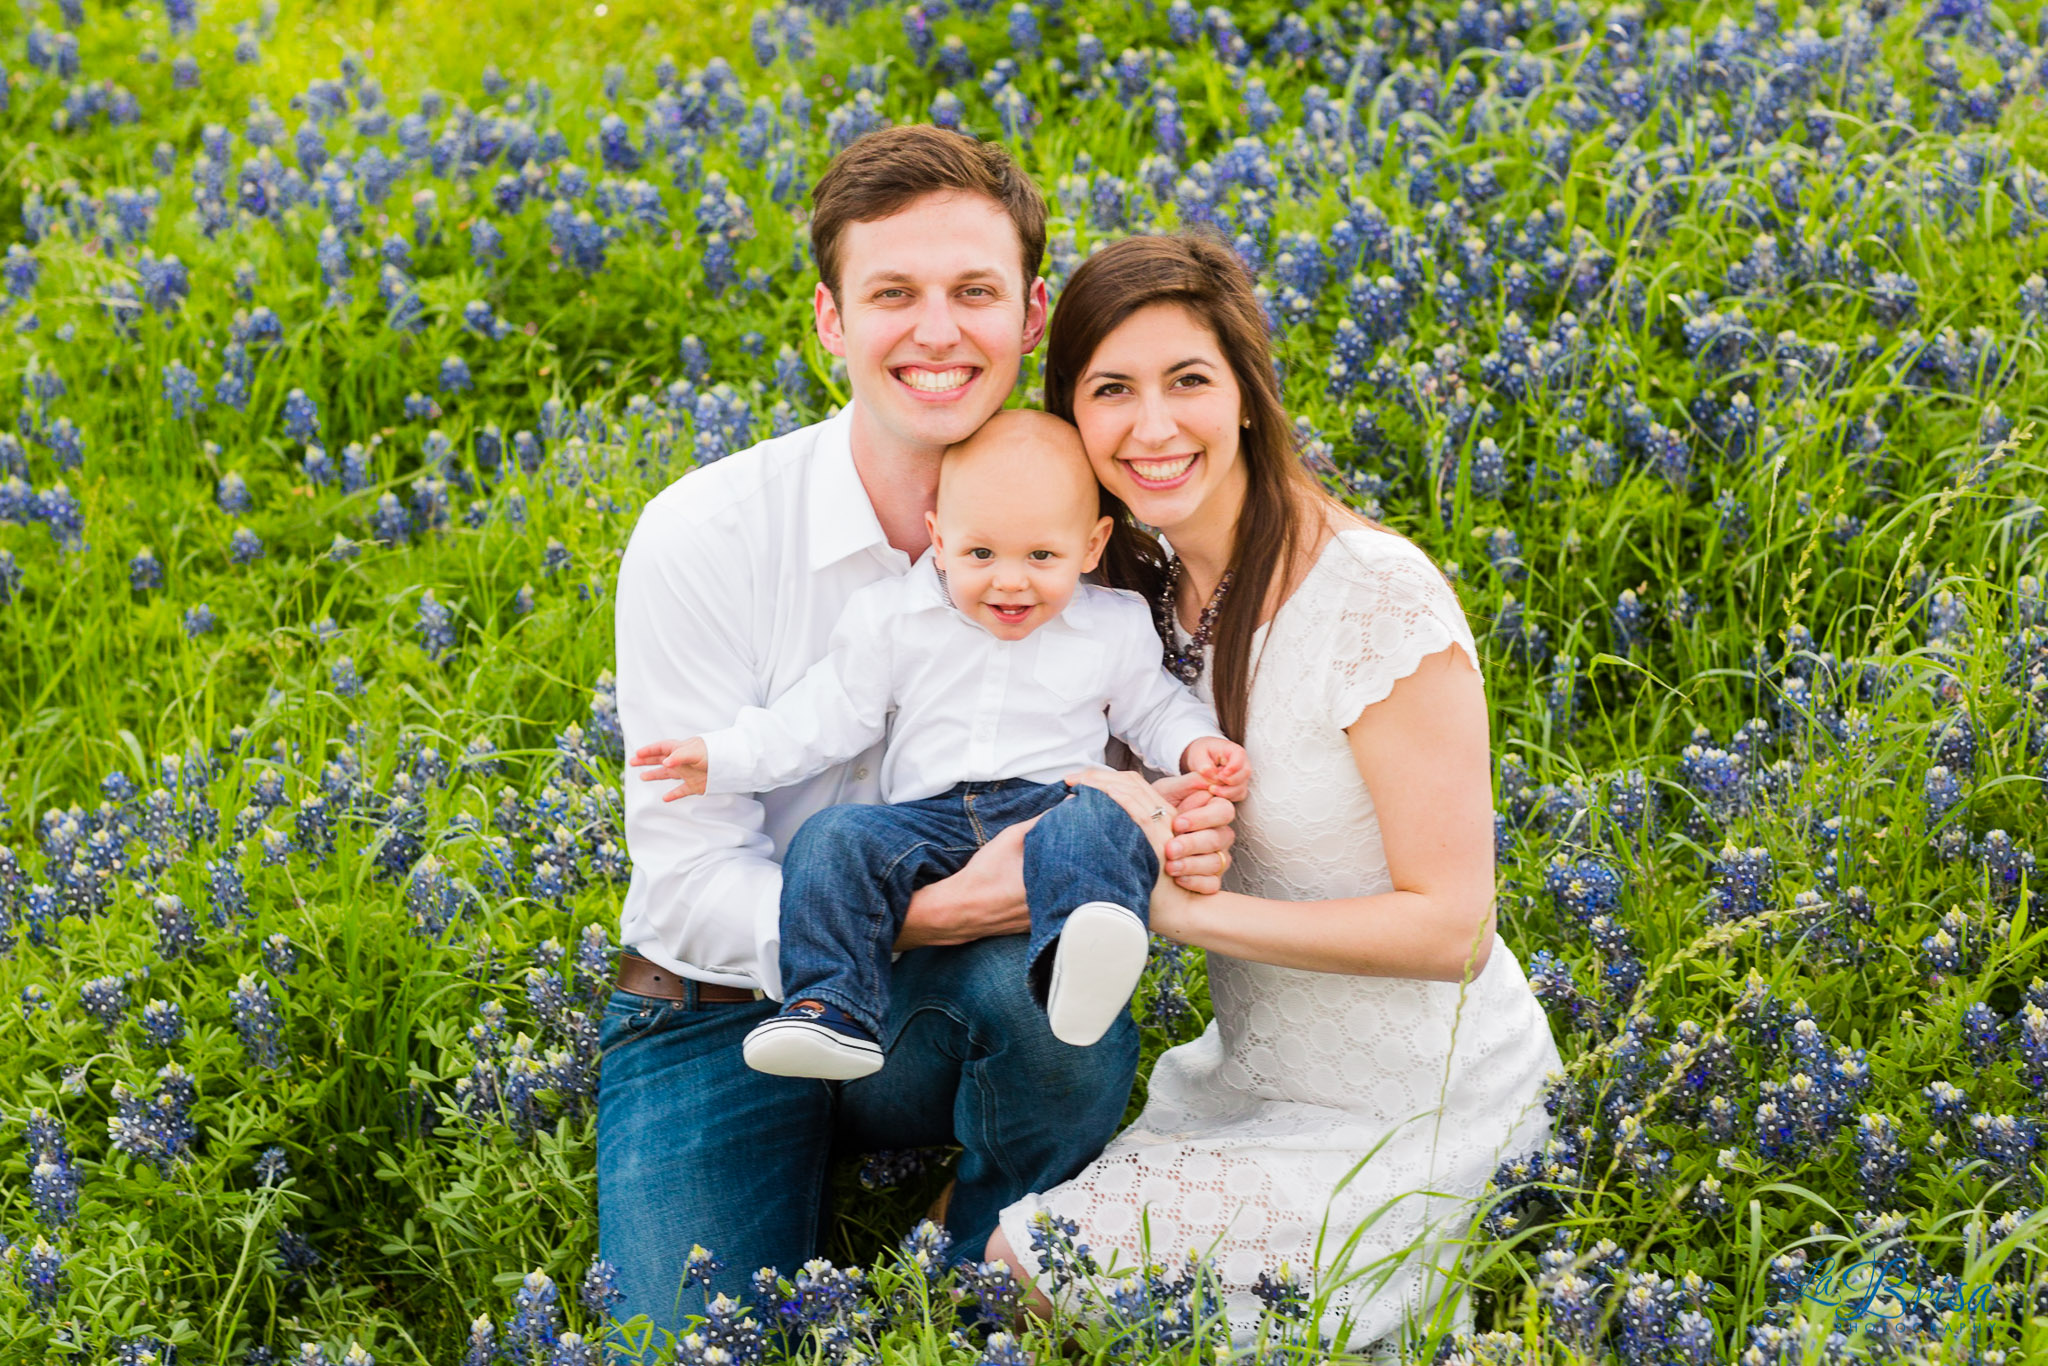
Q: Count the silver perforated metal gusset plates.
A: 0